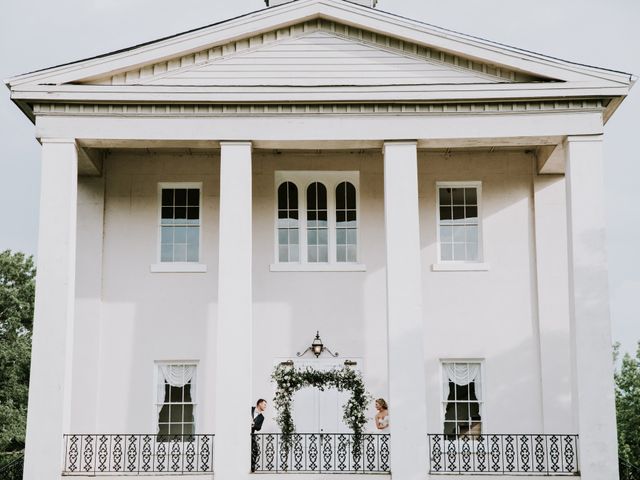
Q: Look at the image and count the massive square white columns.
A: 4